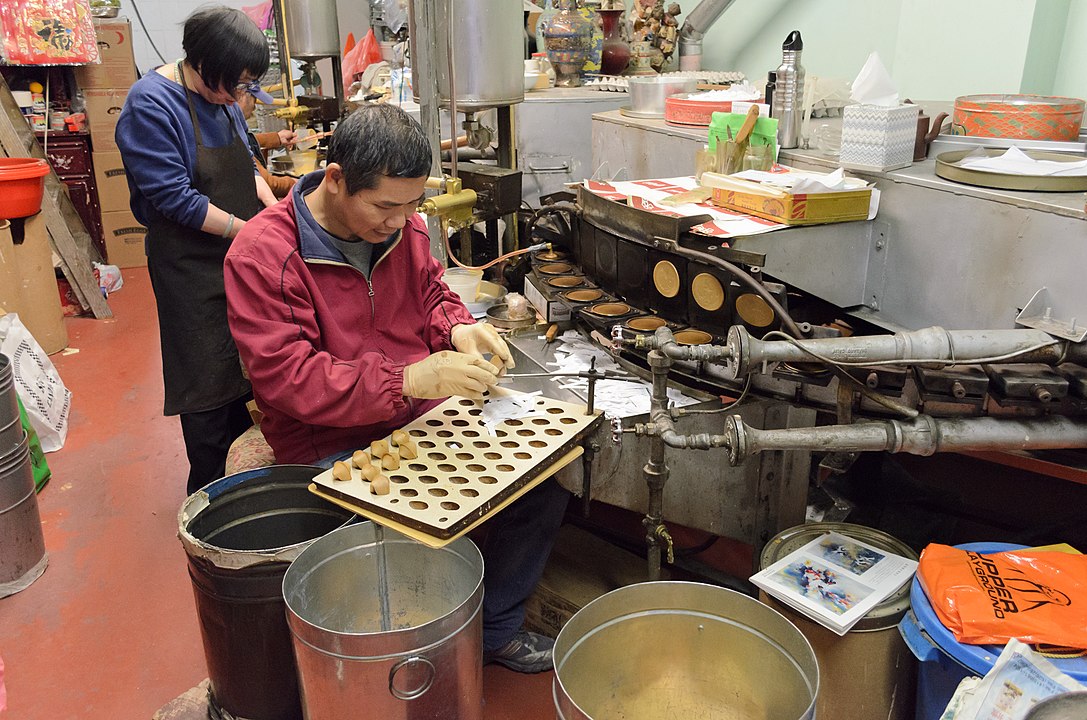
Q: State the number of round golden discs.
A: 10